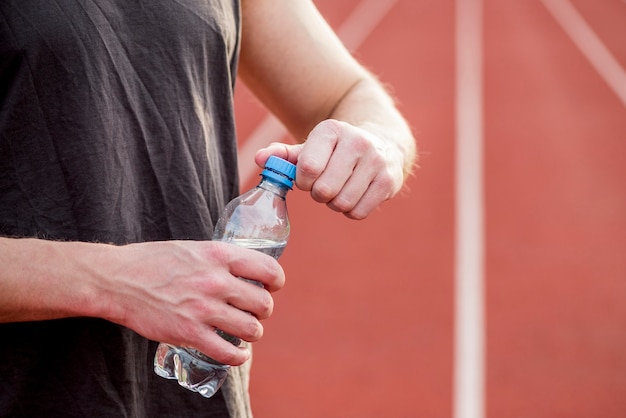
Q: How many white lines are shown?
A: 3